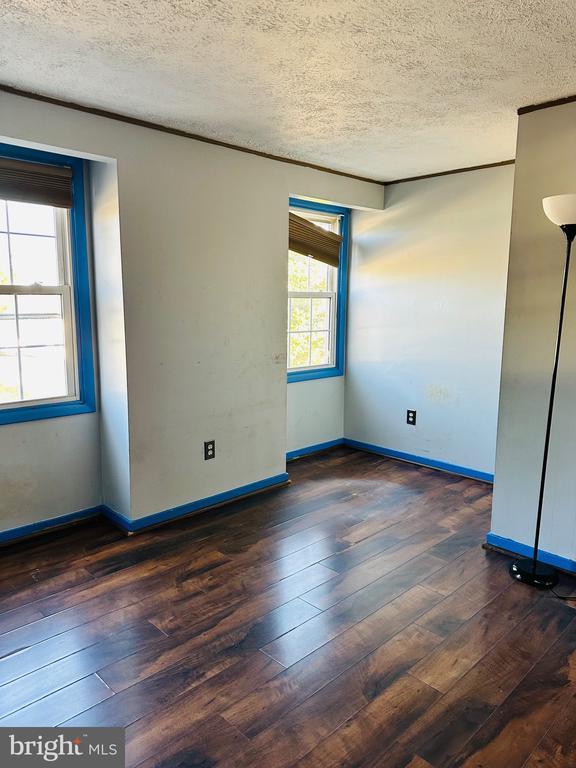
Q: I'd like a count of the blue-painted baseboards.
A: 6